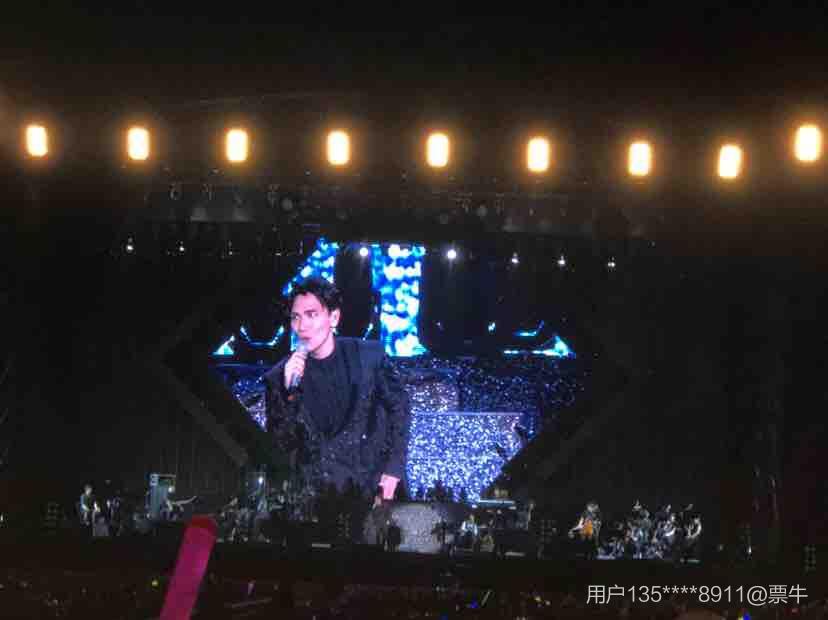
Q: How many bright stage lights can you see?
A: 9